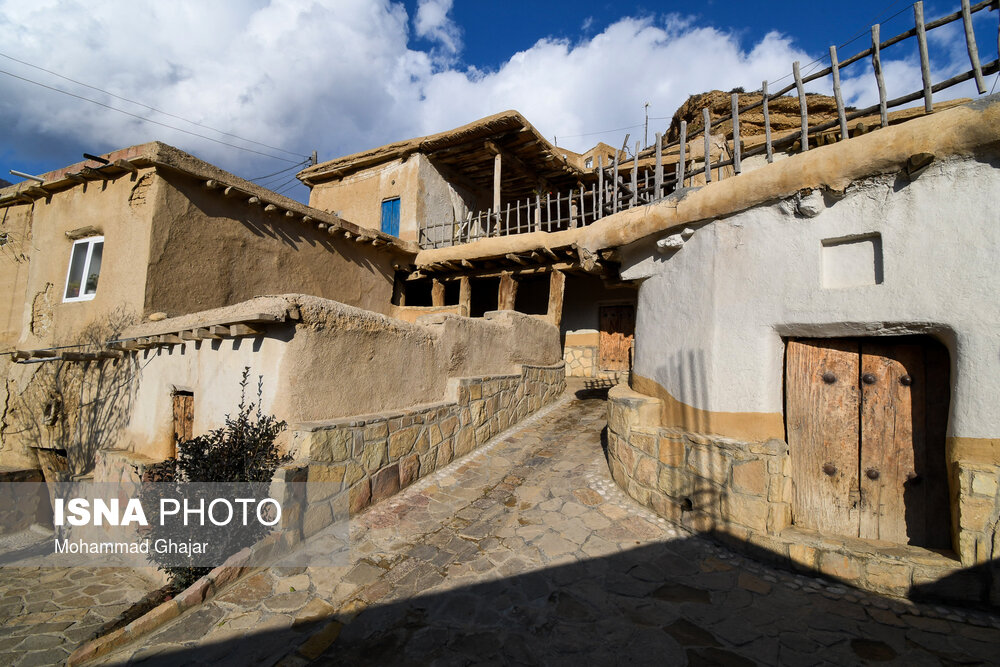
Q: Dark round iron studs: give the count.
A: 6